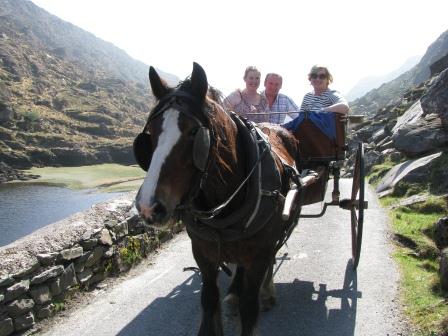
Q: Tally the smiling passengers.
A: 3